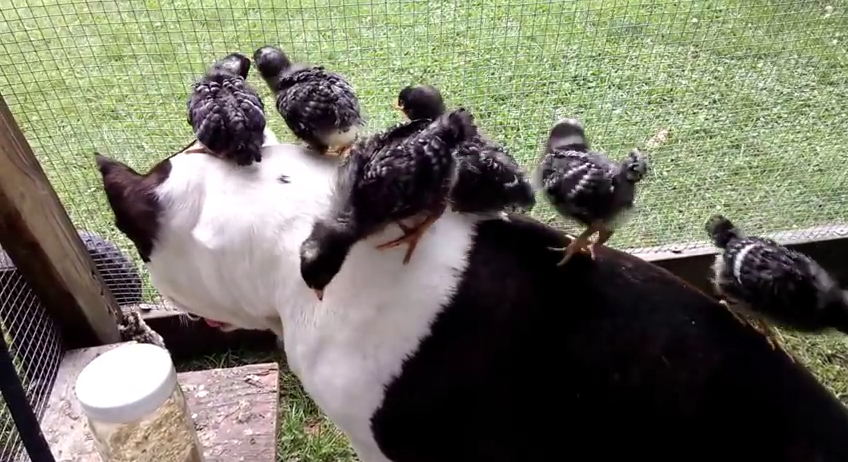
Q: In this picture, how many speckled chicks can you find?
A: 6